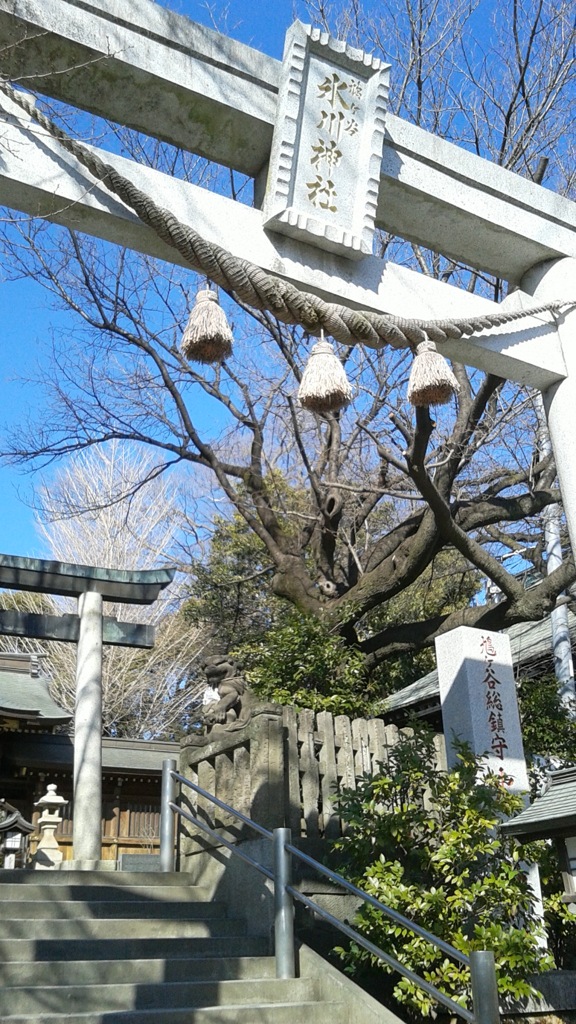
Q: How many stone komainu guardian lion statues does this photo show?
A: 1